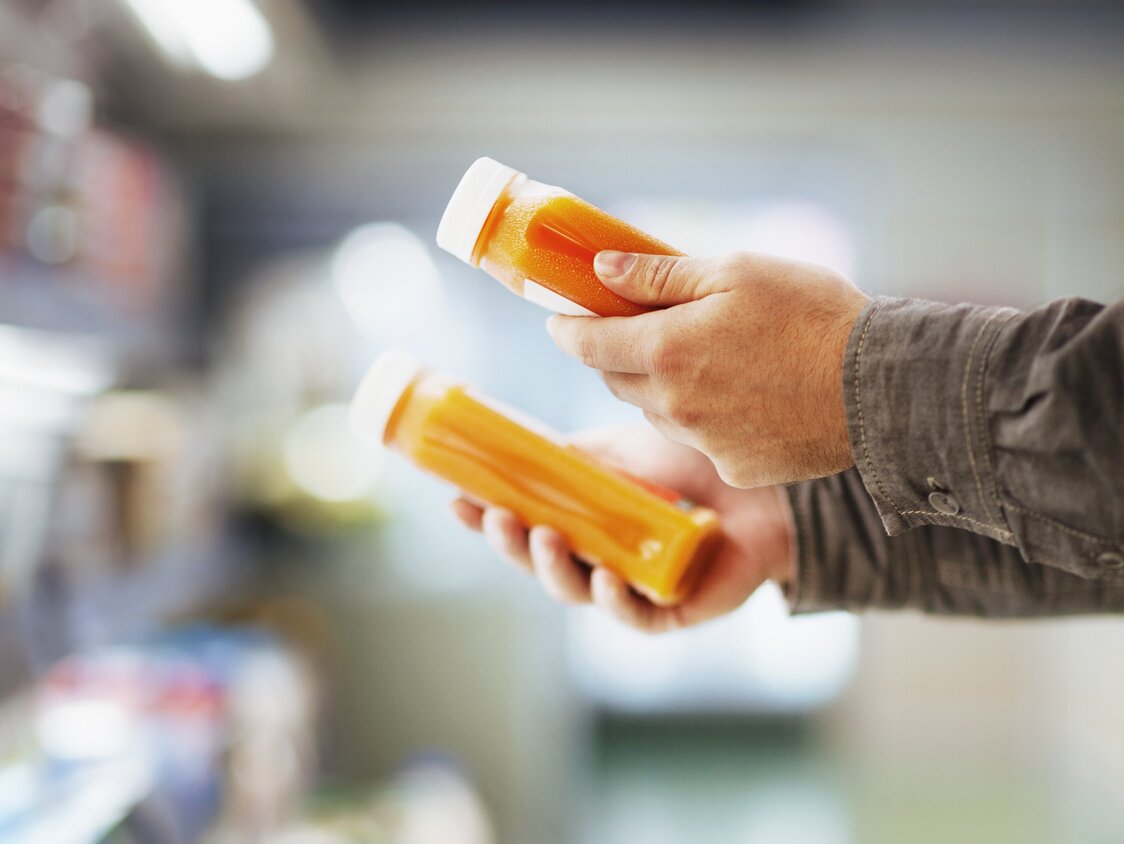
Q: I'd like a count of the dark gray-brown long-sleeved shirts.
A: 1